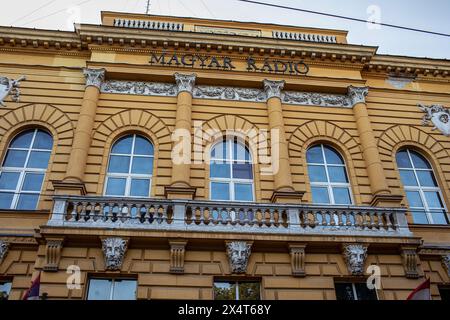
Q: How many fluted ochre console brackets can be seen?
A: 4